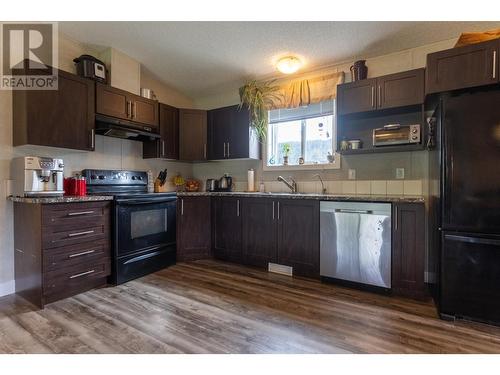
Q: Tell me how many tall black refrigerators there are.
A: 1